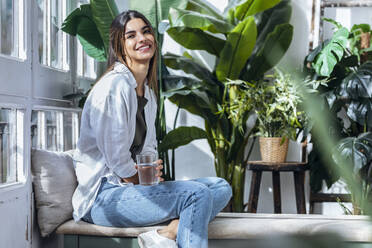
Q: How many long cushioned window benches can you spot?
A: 1